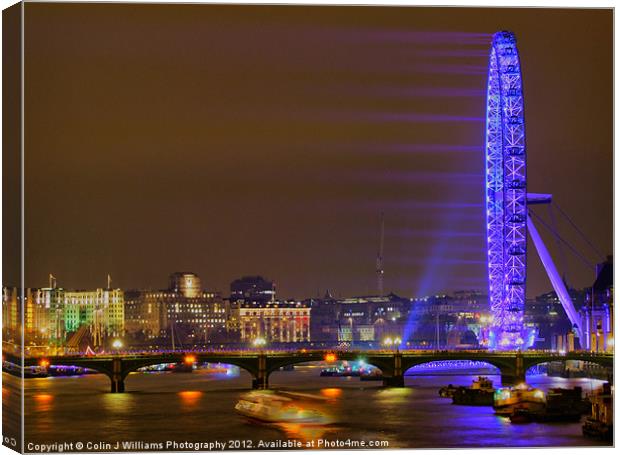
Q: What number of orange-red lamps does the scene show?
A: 3